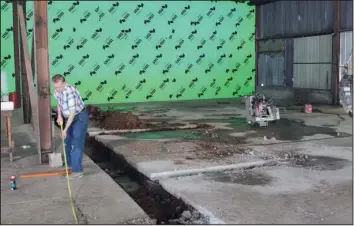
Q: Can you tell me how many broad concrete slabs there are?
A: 2